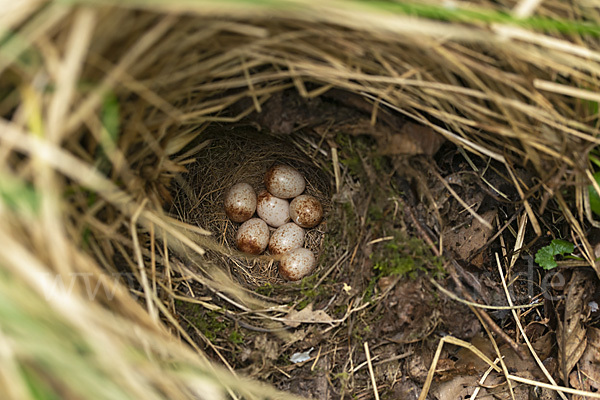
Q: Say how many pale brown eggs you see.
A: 7